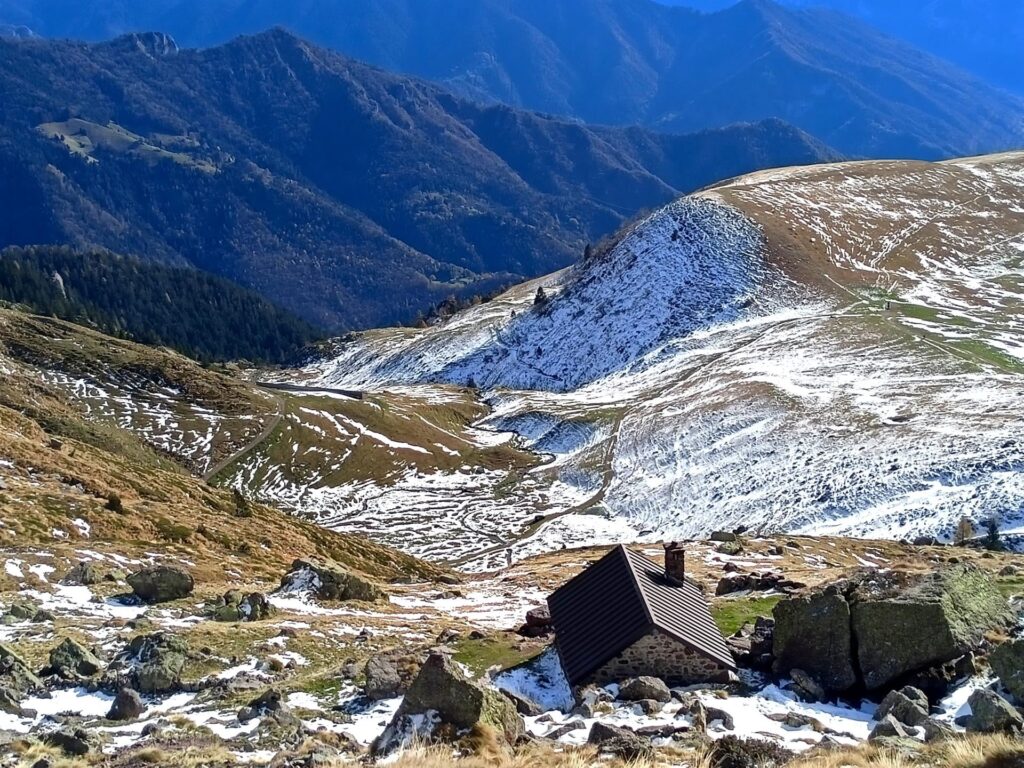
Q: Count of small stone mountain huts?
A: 1